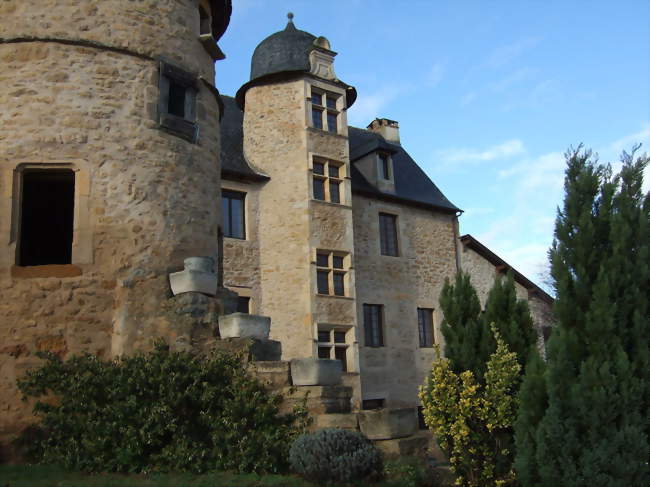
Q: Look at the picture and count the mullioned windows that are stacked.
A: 4